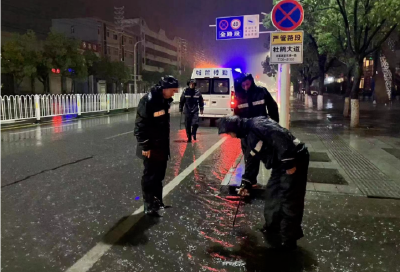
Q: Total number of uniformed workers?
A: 4